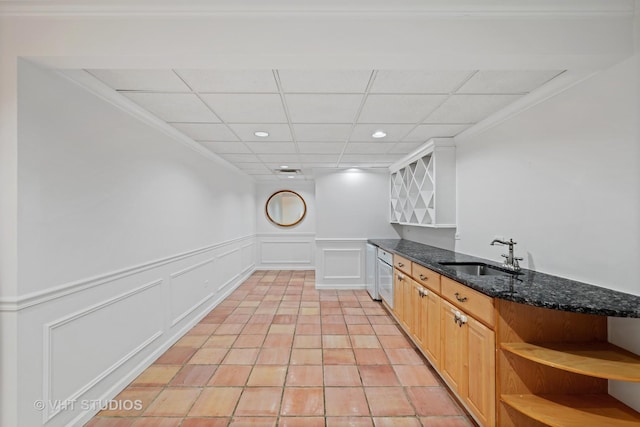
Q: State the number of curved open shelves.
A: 2